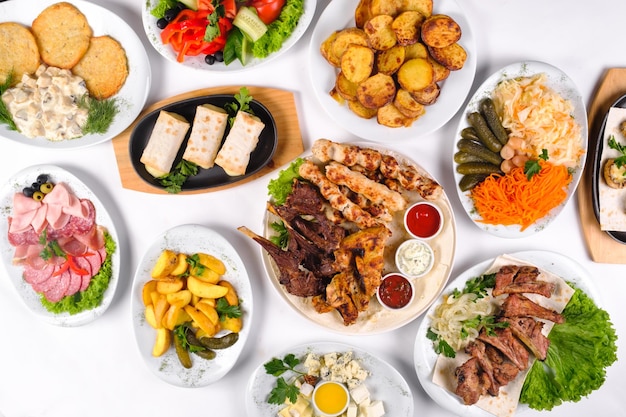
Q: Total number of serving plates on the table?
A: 11